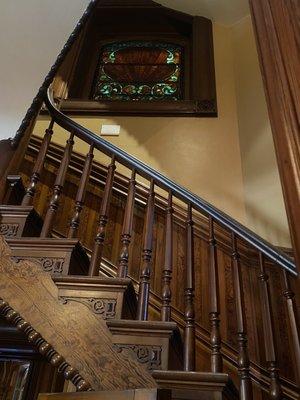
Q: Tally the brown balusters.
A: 12